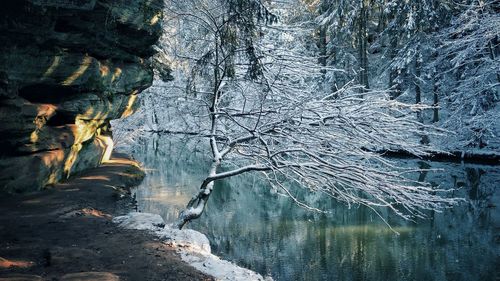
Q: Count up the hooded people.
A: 0